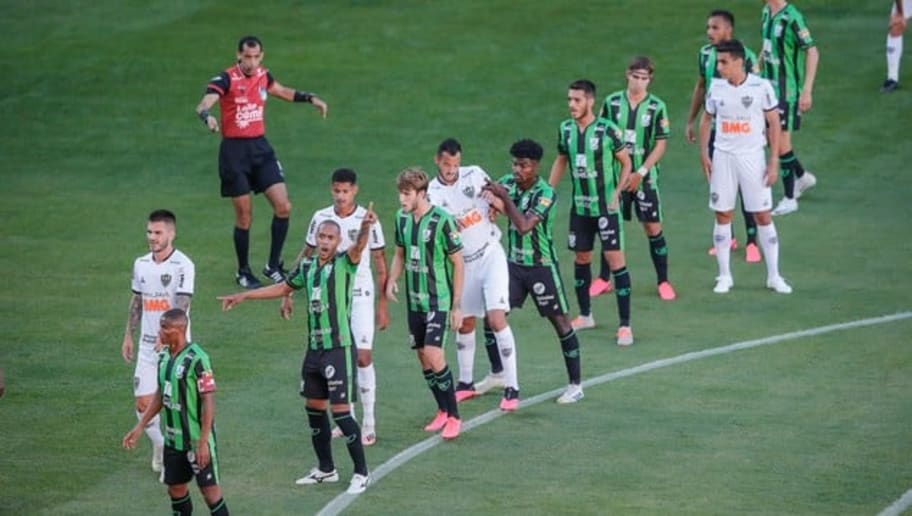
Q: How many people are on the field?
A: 14